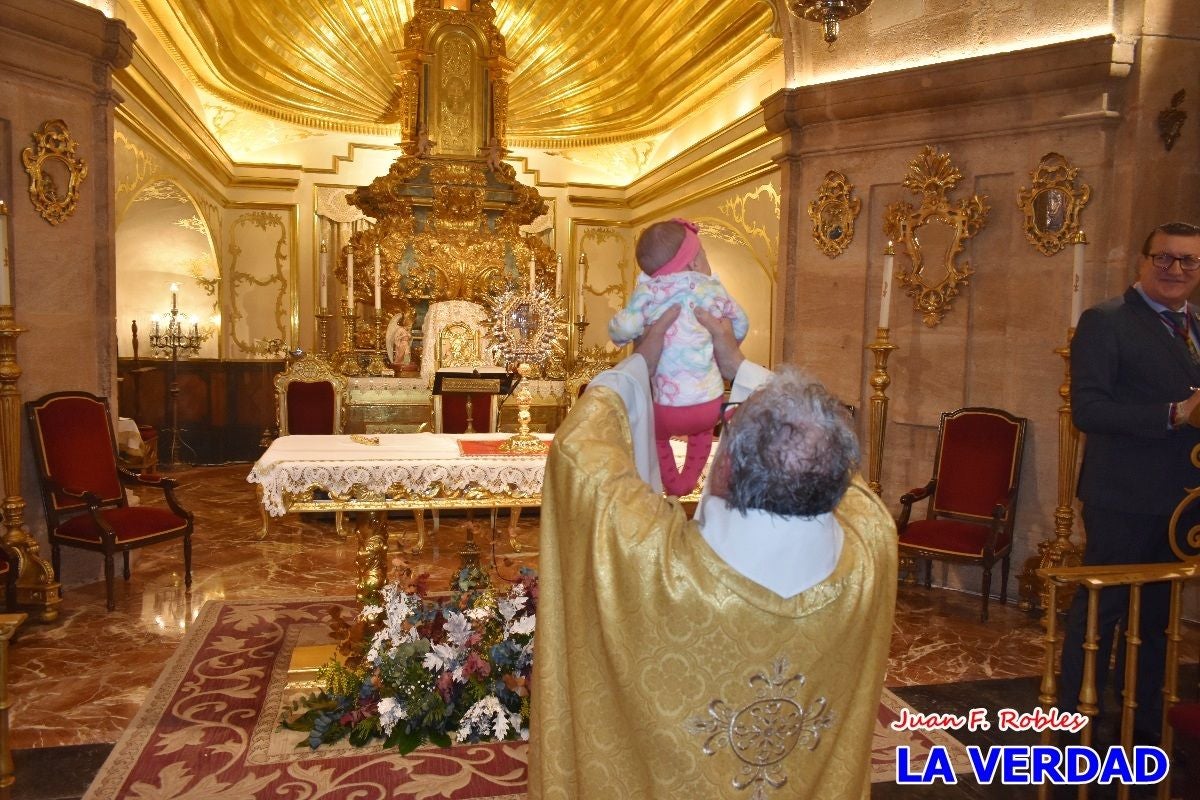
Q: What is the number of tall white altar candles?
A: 9